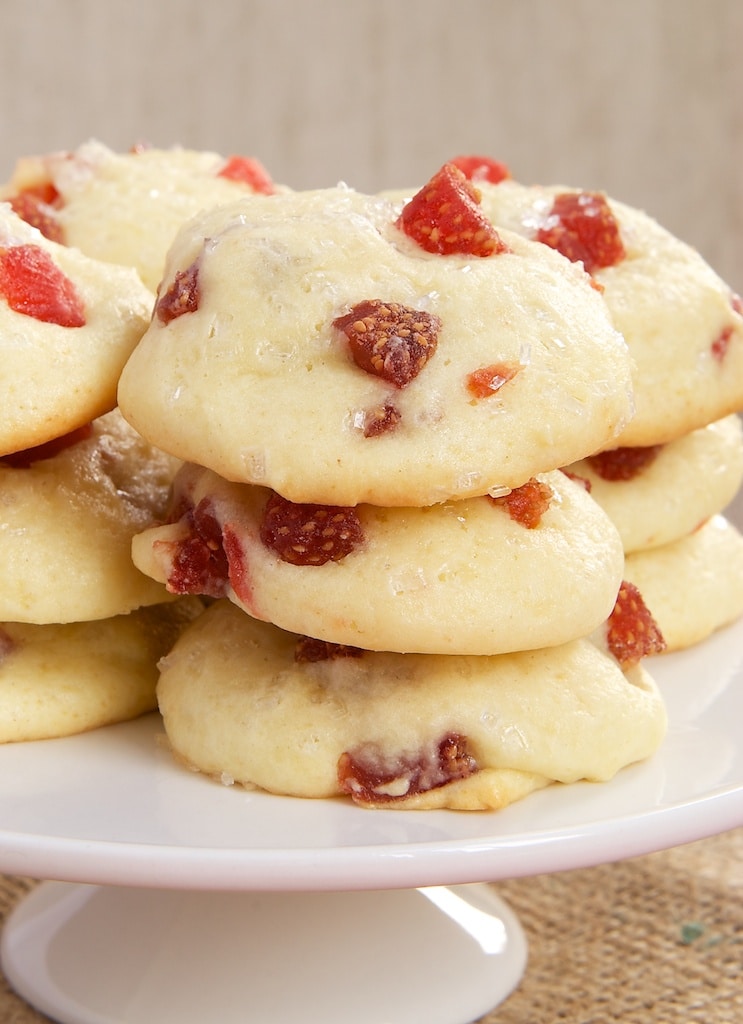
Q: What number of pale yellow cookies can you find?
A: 10